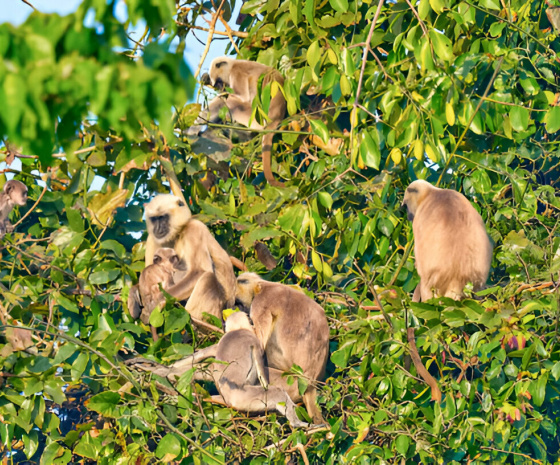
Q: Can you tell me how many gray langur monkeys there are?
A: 7